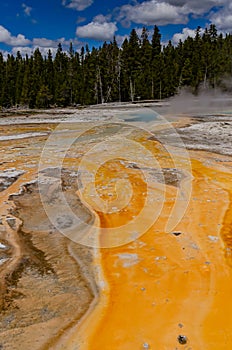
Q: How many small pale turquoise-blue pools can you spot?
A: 1